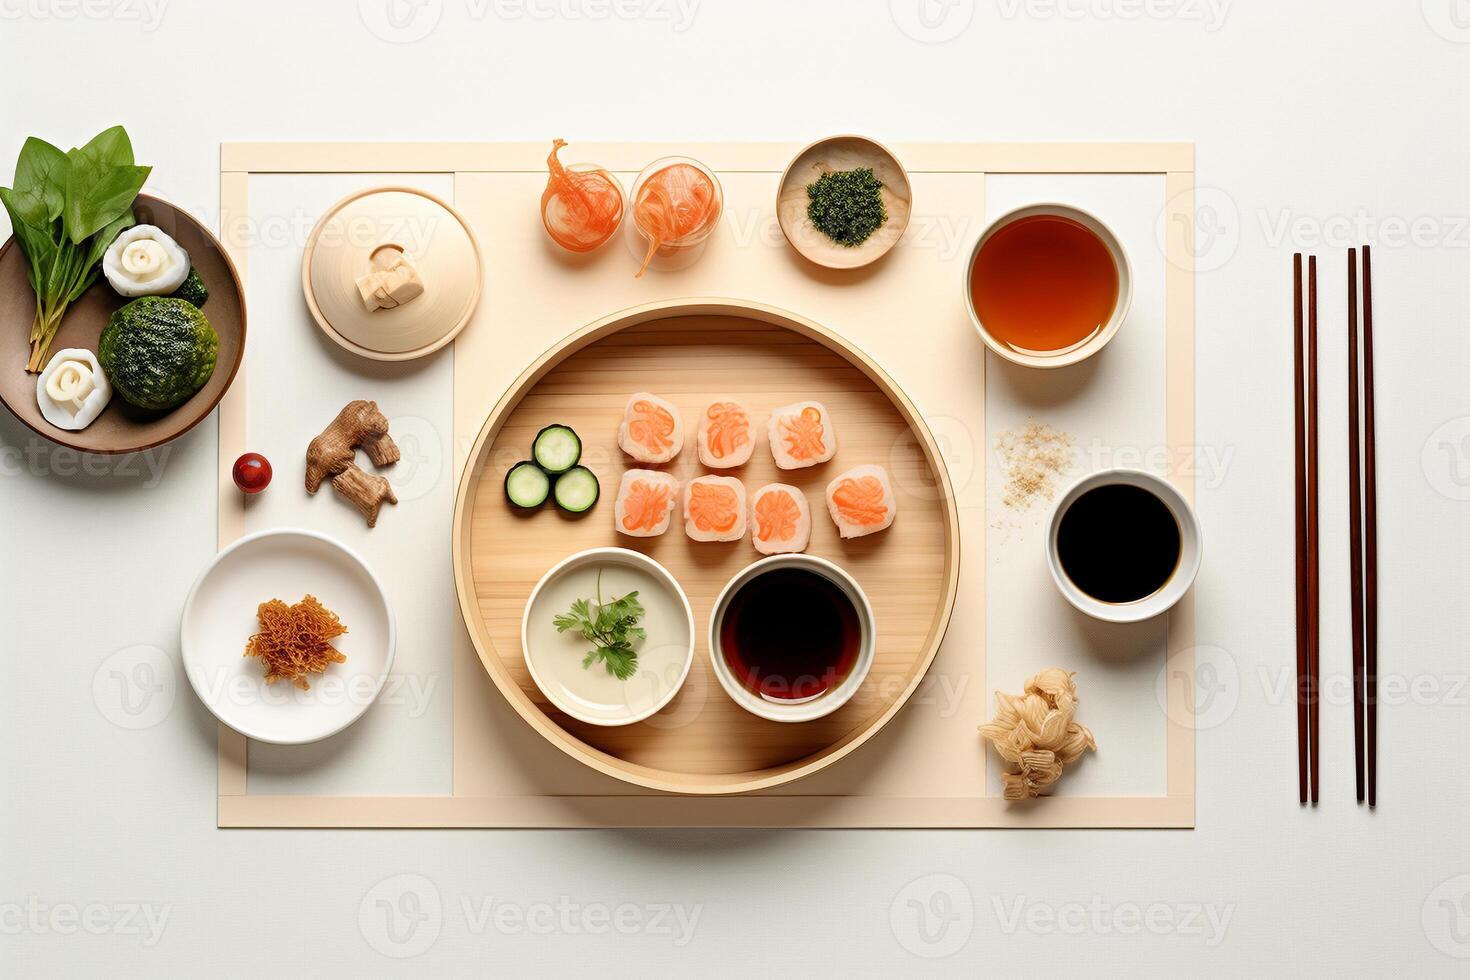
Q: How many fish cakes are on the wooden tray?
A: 7